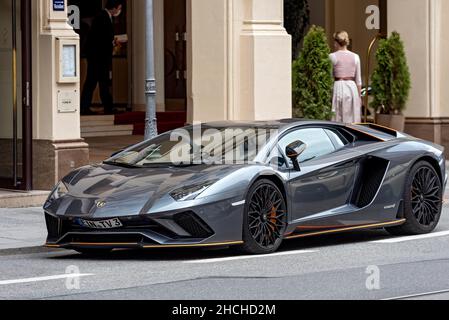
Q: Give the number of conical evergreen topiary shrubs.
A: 2